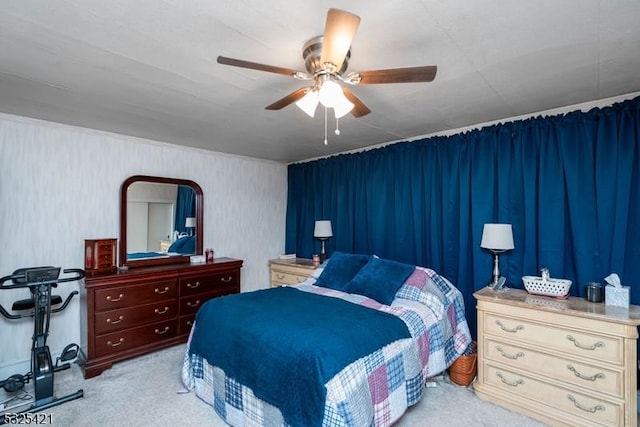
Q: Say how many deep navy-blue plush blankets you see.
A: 1